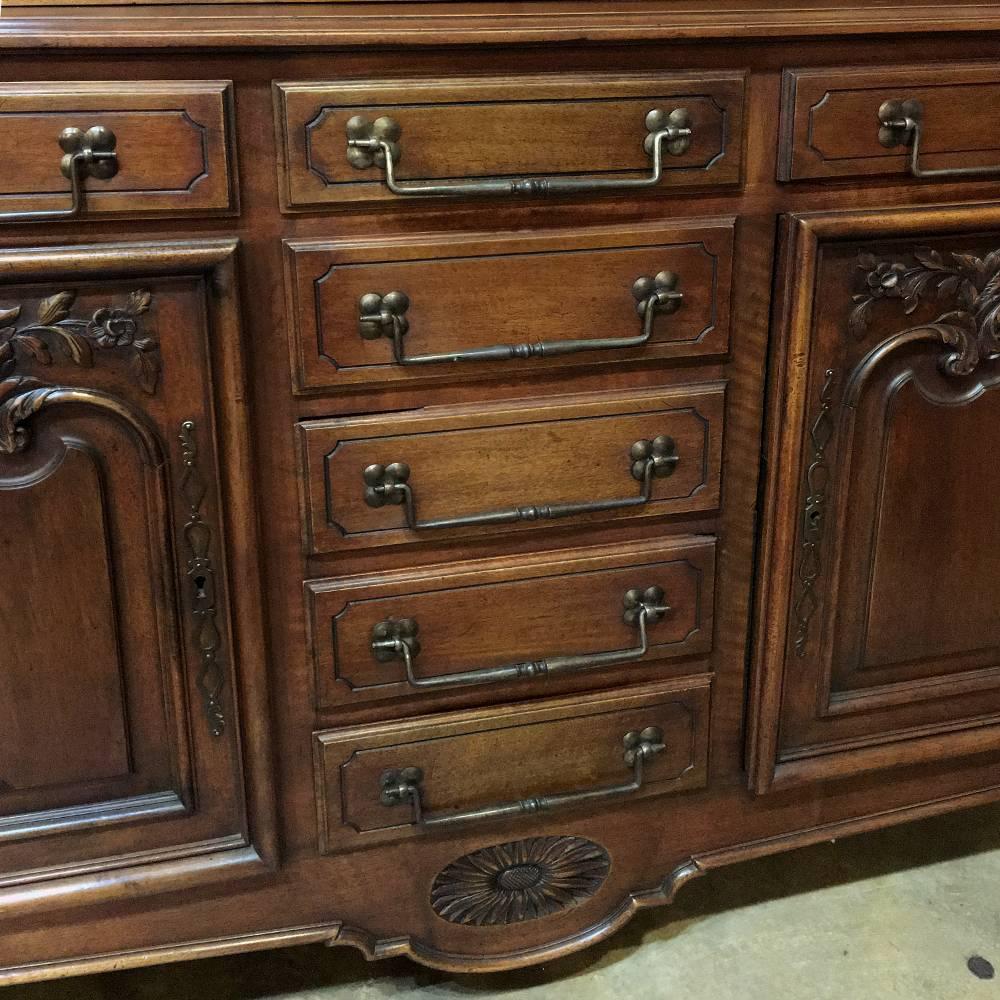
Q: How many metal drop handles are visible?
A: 7